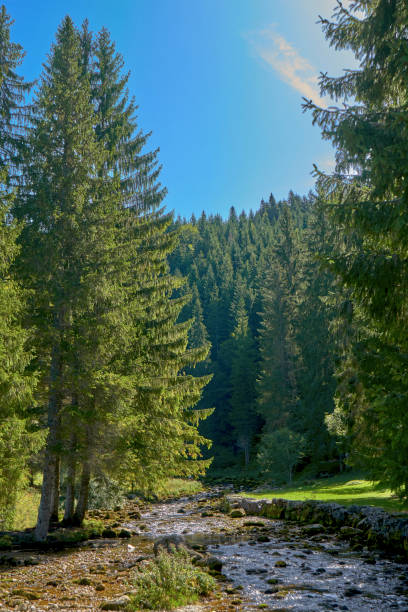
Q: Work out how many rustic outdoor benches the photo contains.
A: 0